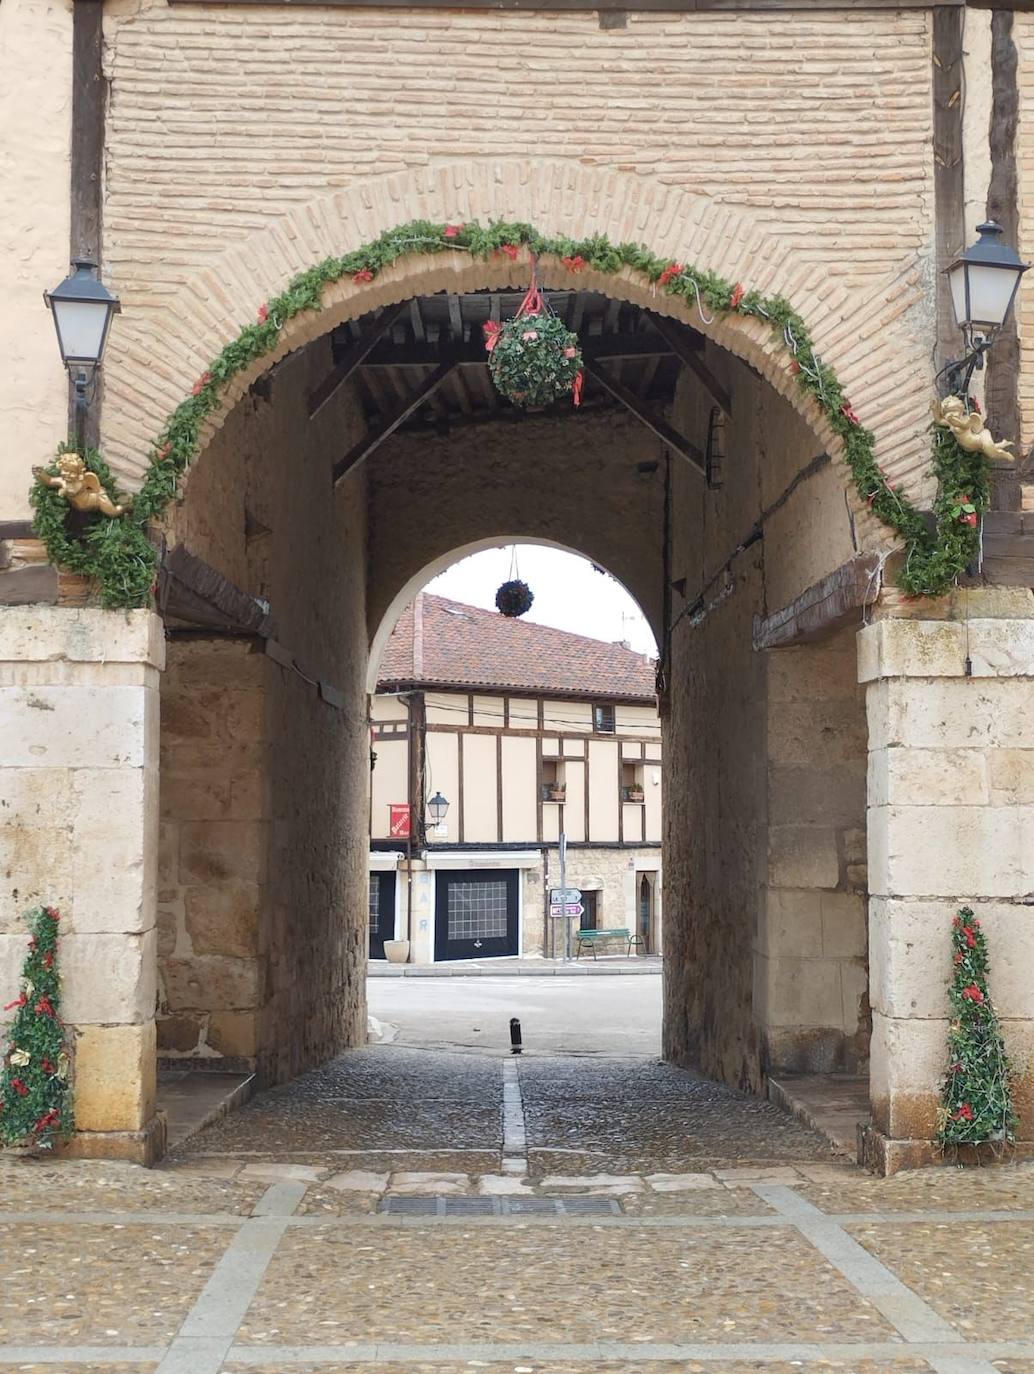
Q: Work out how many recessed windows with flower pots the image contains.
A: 2